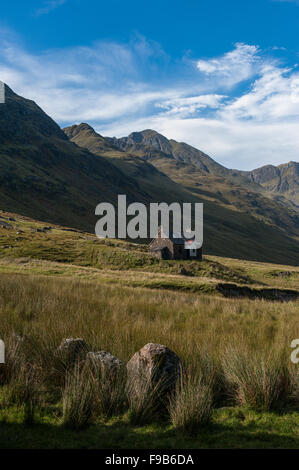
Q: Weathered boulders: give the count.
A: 3